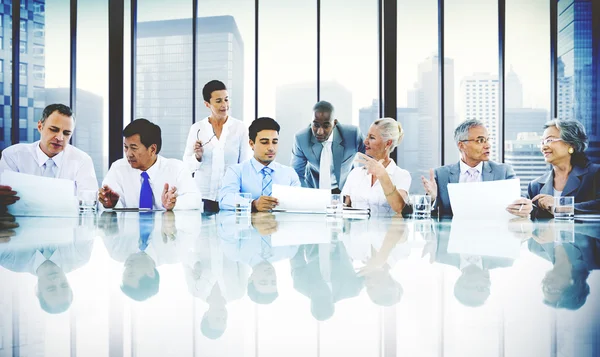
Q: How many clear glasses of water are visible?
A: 5